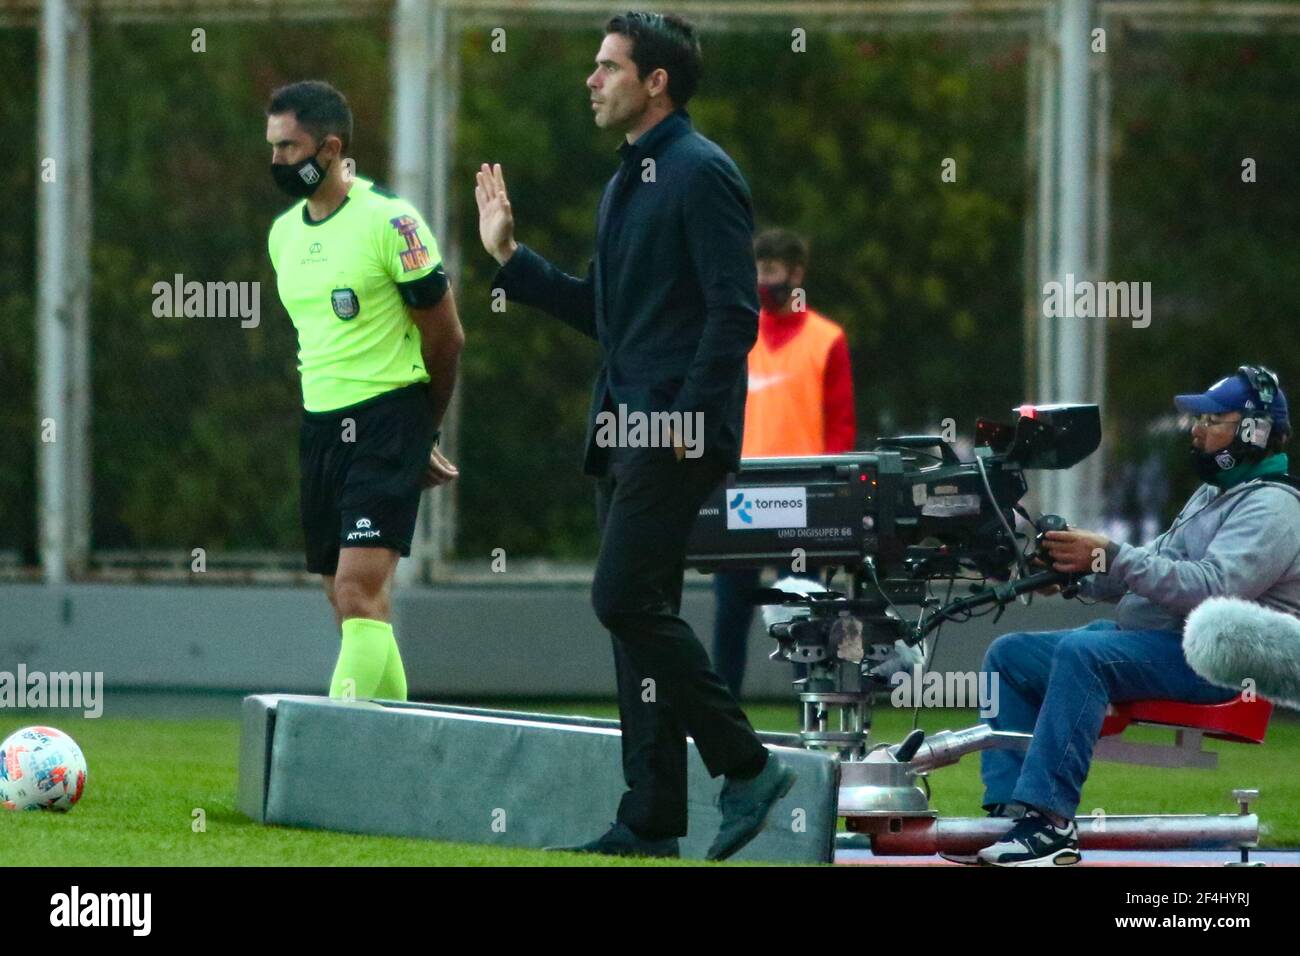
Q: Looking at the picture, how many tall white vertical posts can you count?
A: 3